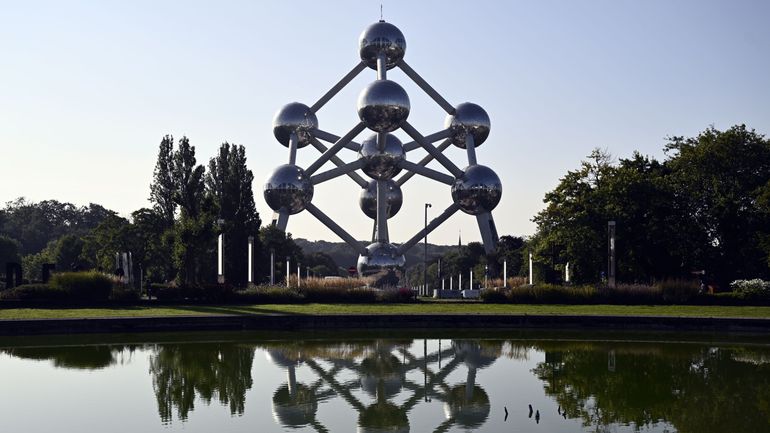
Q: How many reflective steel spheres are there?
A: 9